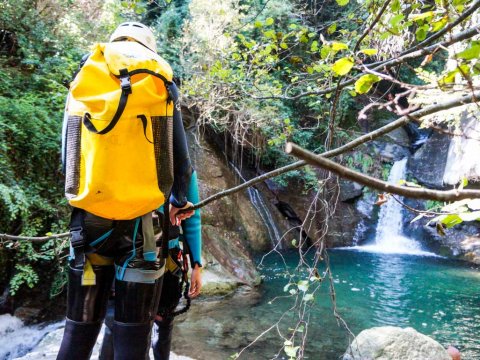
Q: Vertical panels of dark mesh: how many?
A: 2